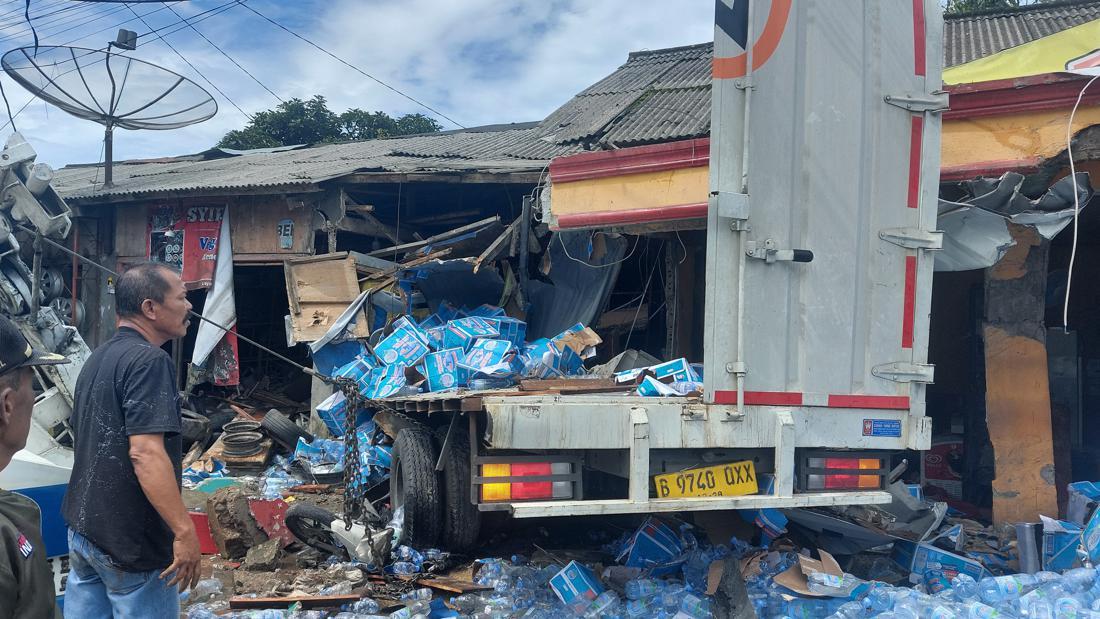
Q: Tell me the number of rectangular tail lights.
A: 2